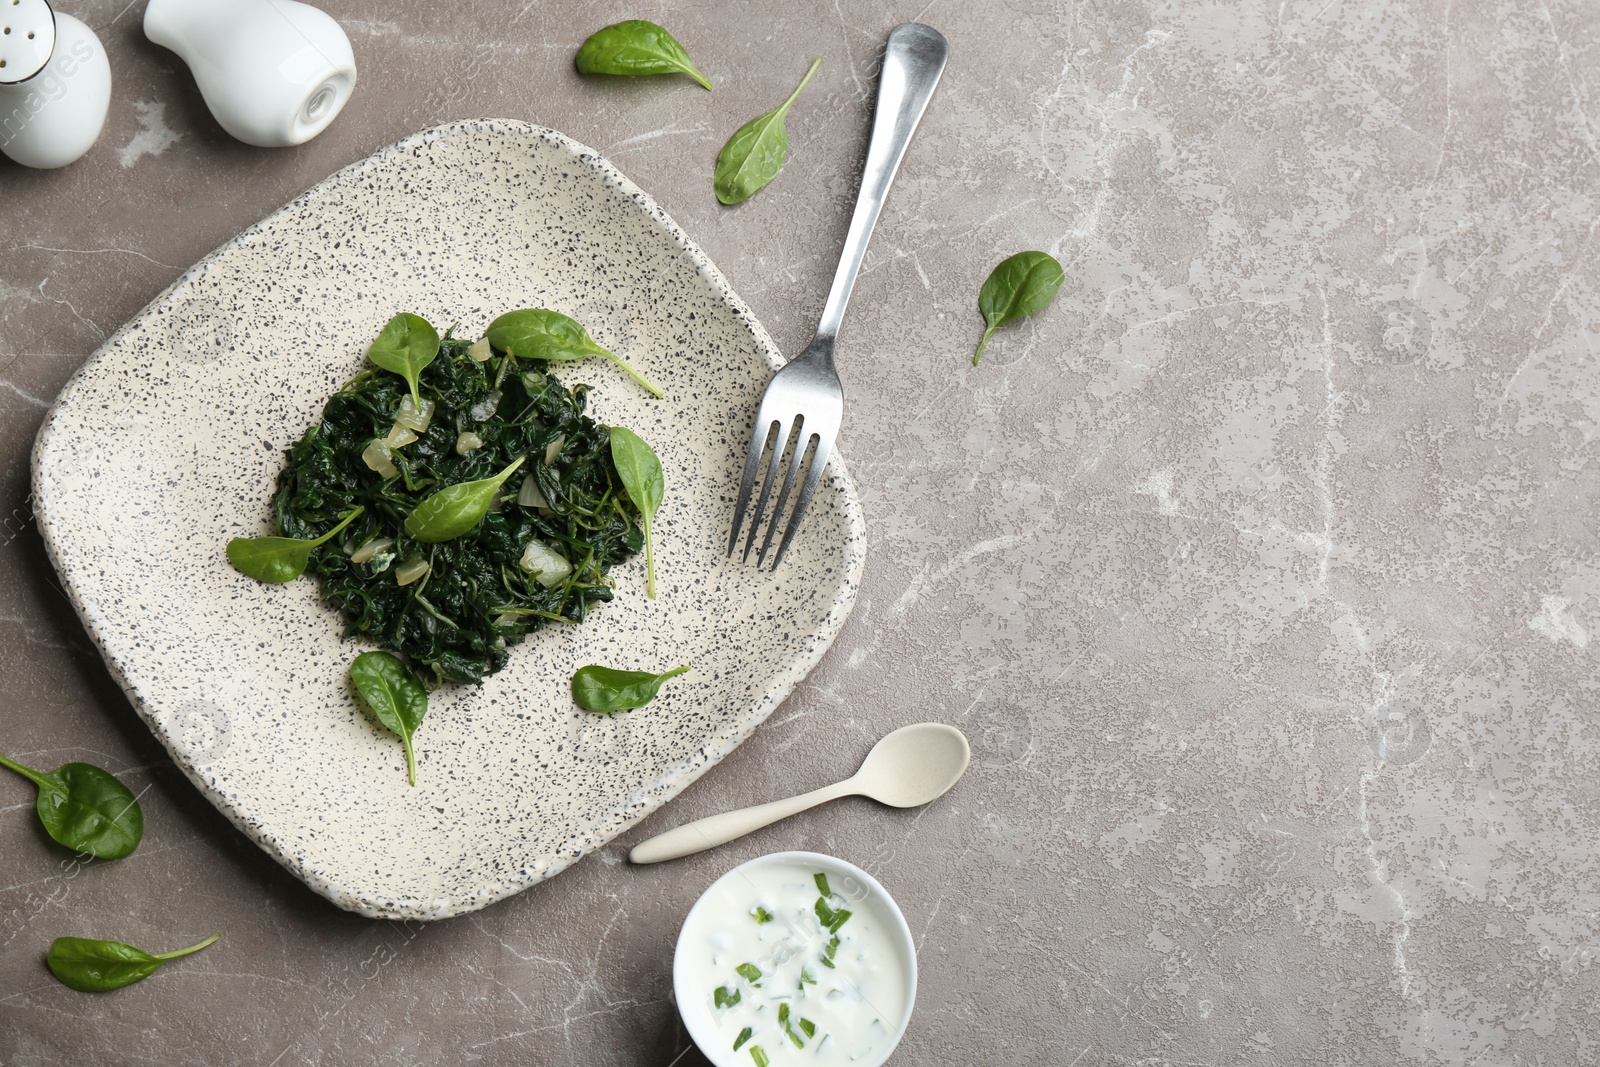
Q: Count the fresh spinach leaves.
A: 12